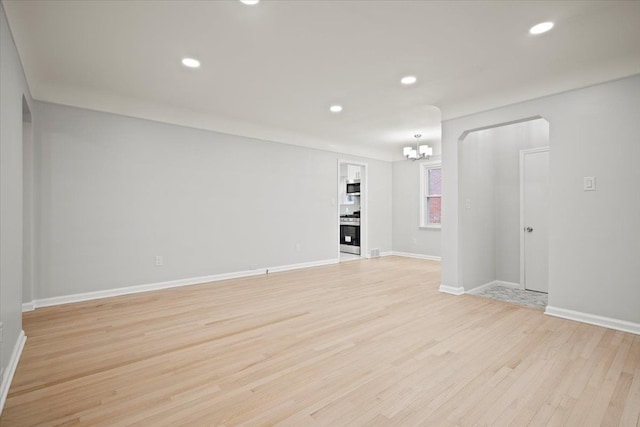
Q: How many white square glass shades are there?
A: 4